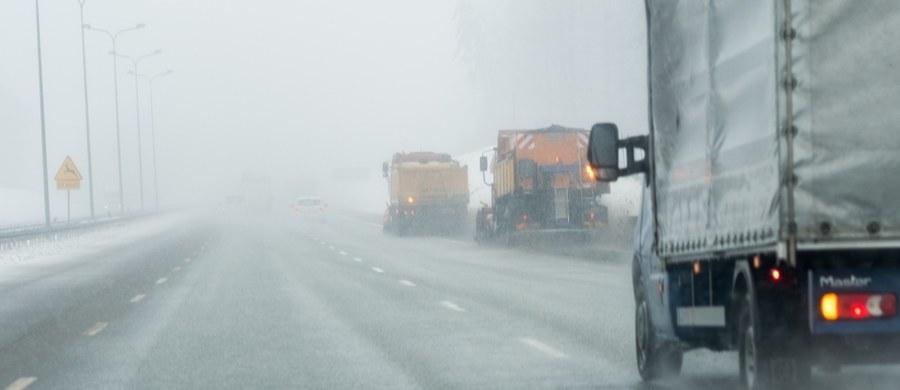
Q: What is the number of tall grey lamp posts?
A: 5